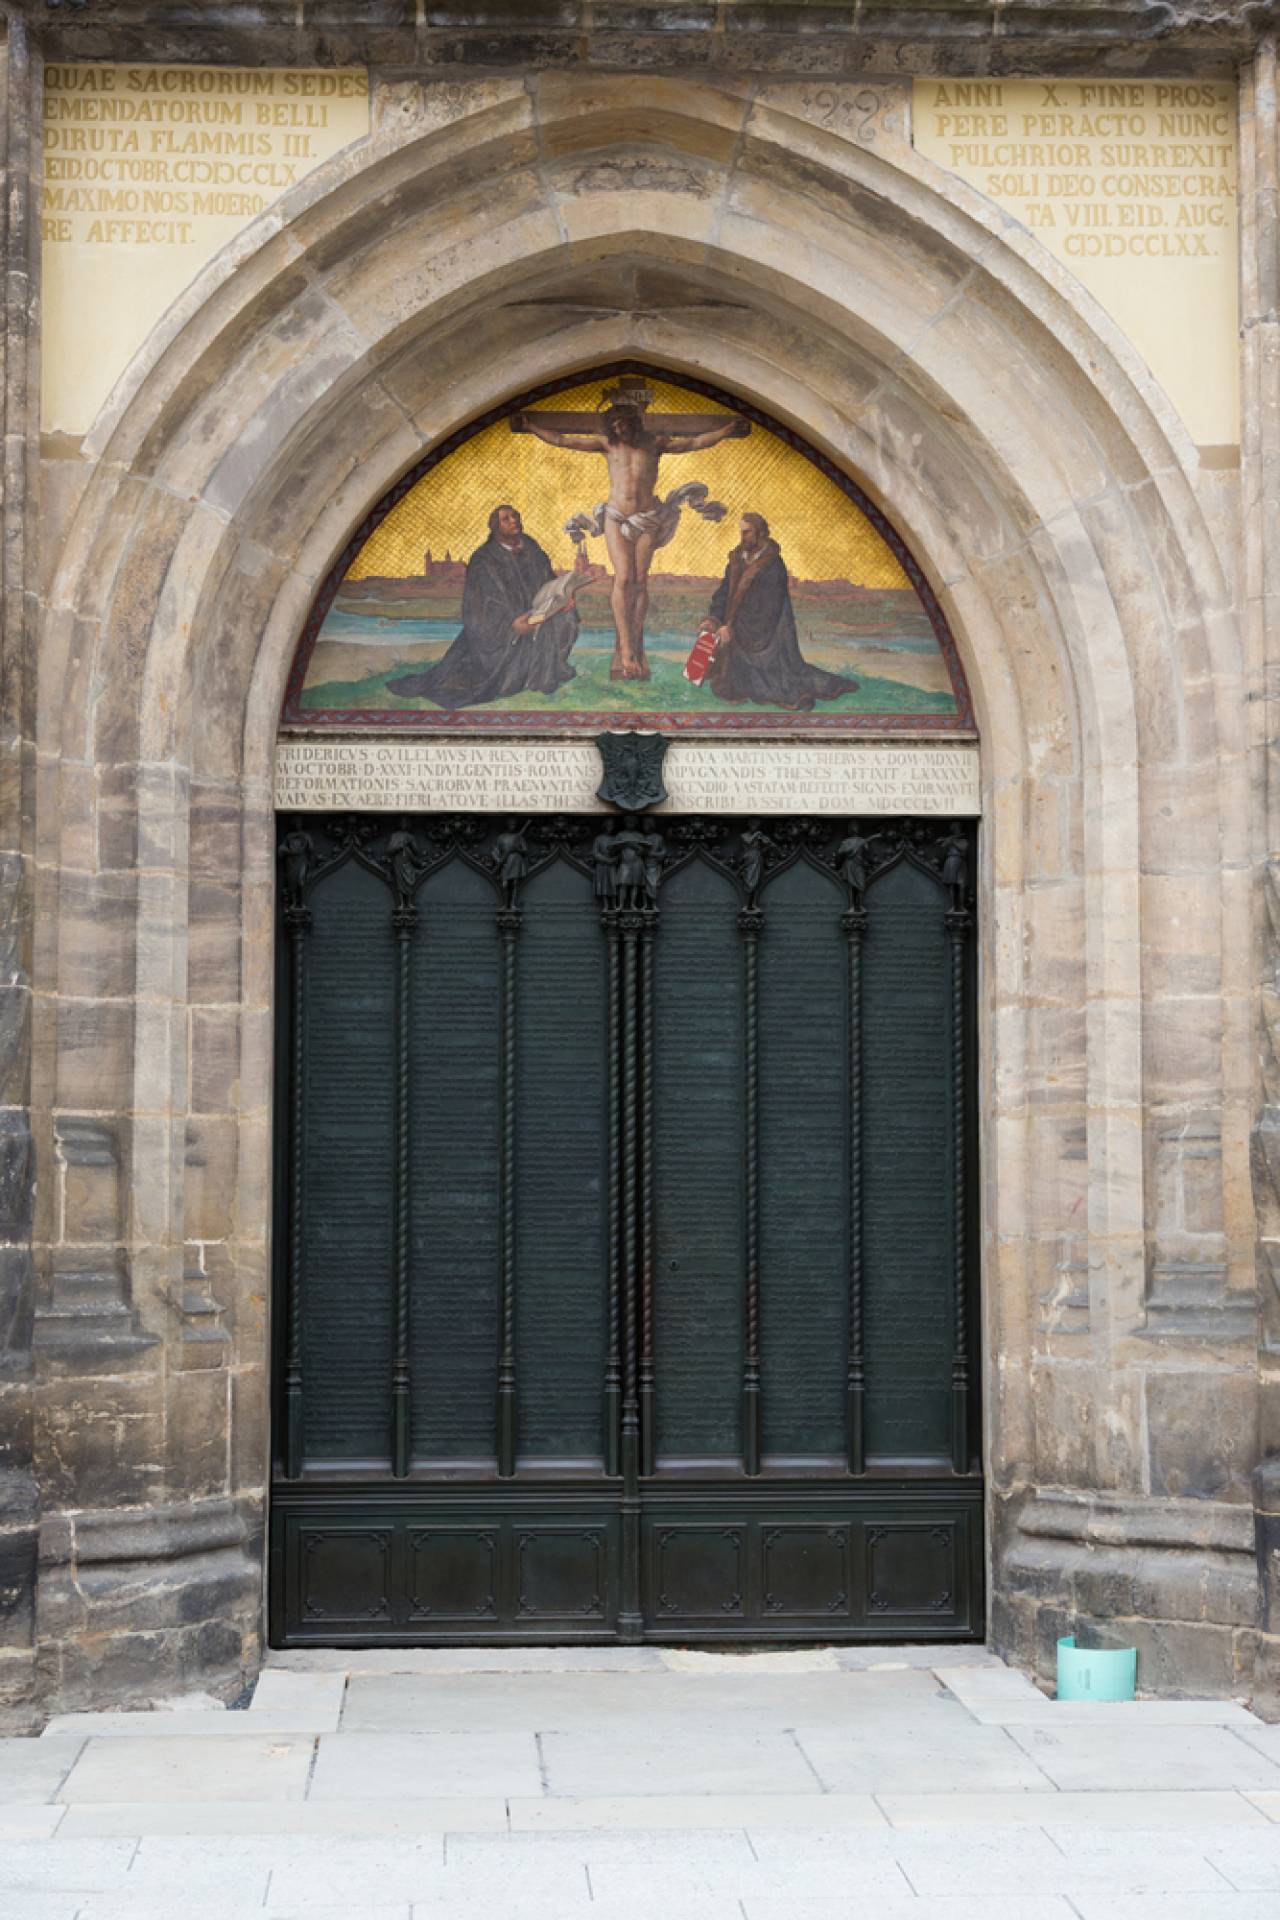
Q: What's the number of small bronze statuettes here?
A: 9